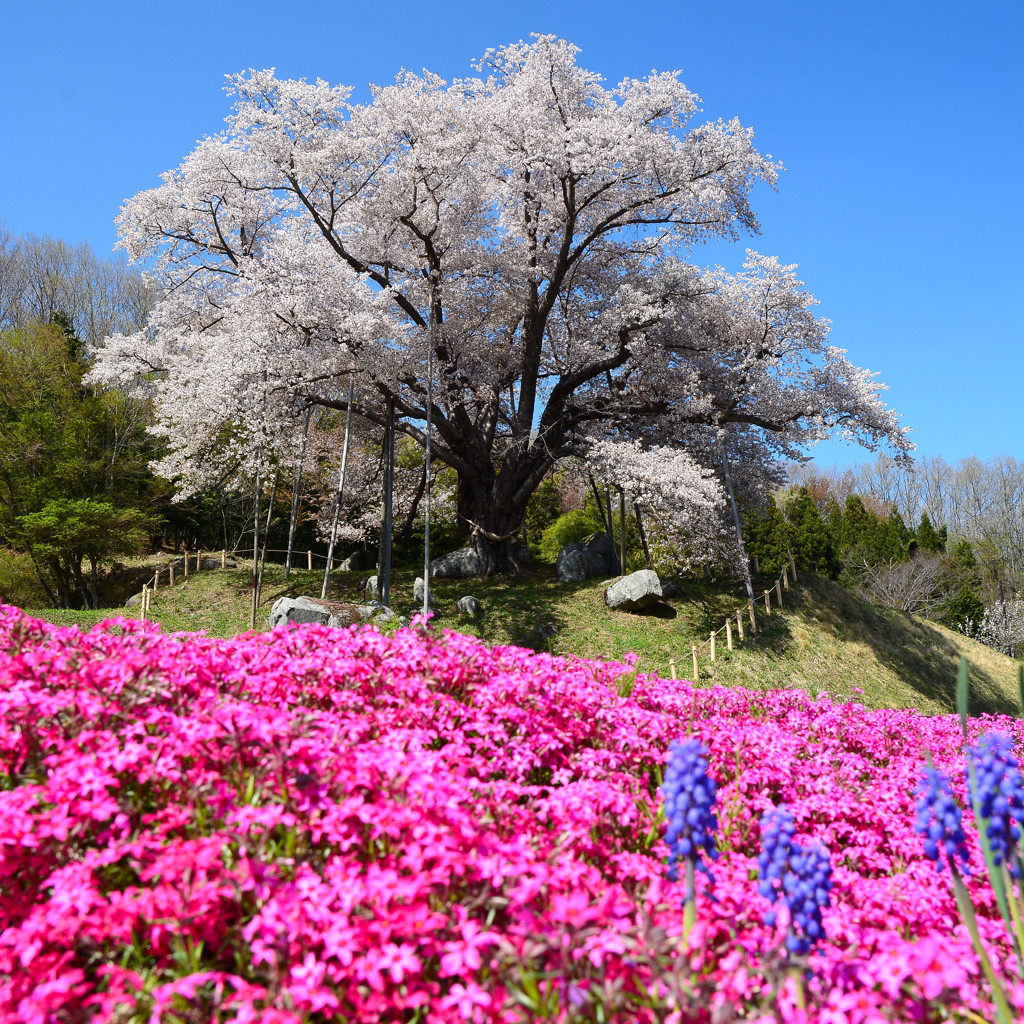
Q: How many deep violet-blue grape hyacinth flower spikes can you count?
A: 5